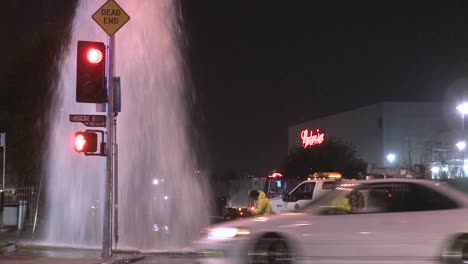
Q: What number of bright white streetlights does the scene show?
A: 3